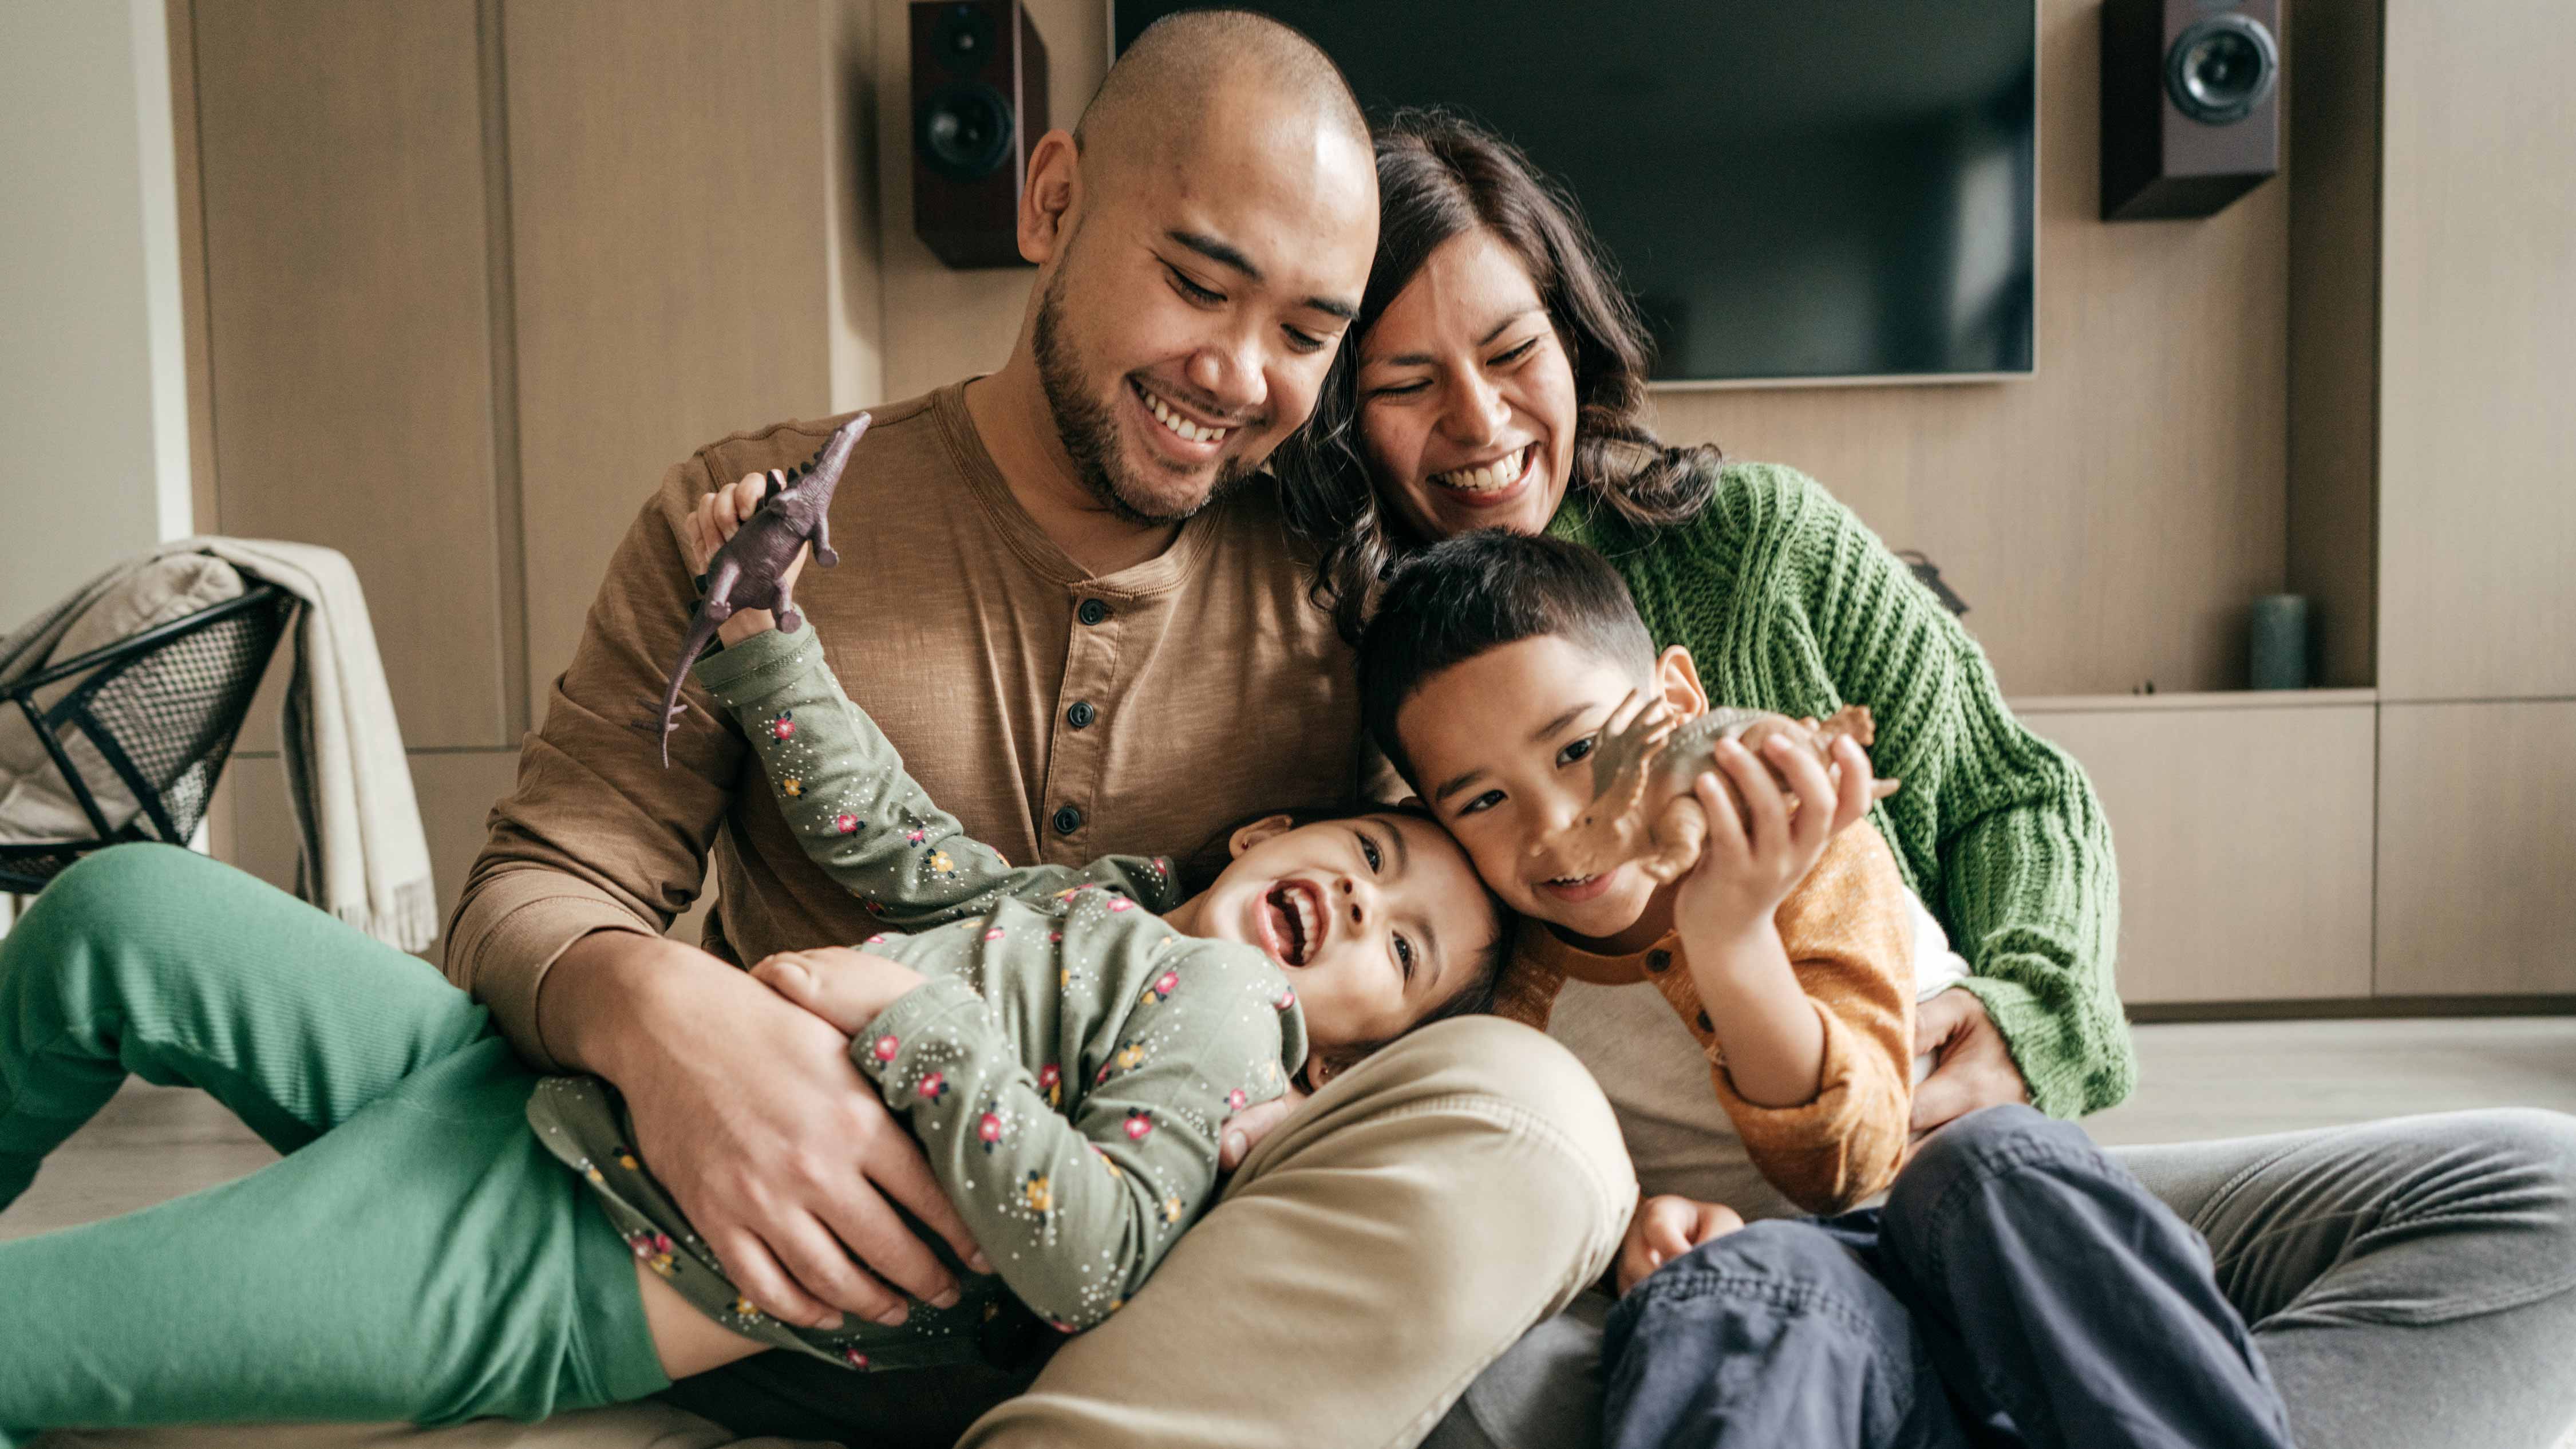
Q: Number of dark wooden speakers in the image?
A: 2